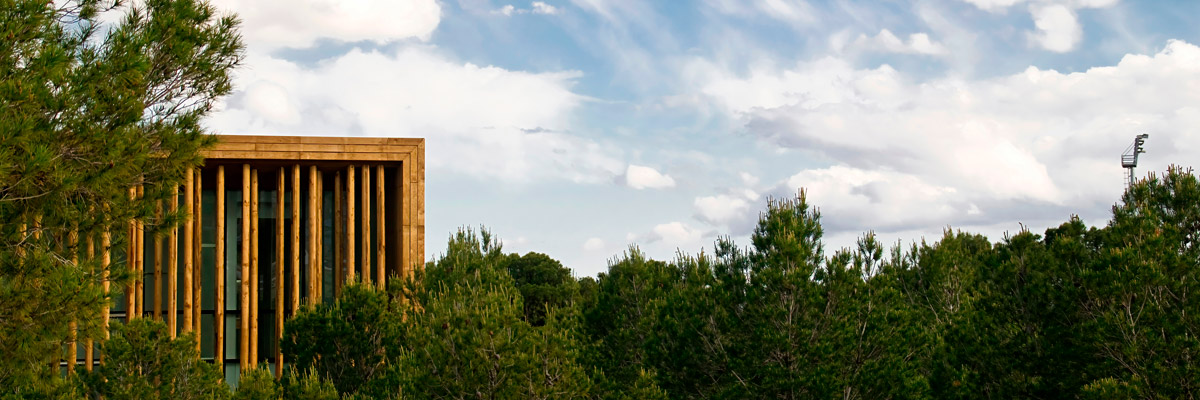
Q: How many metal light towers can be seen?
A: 1